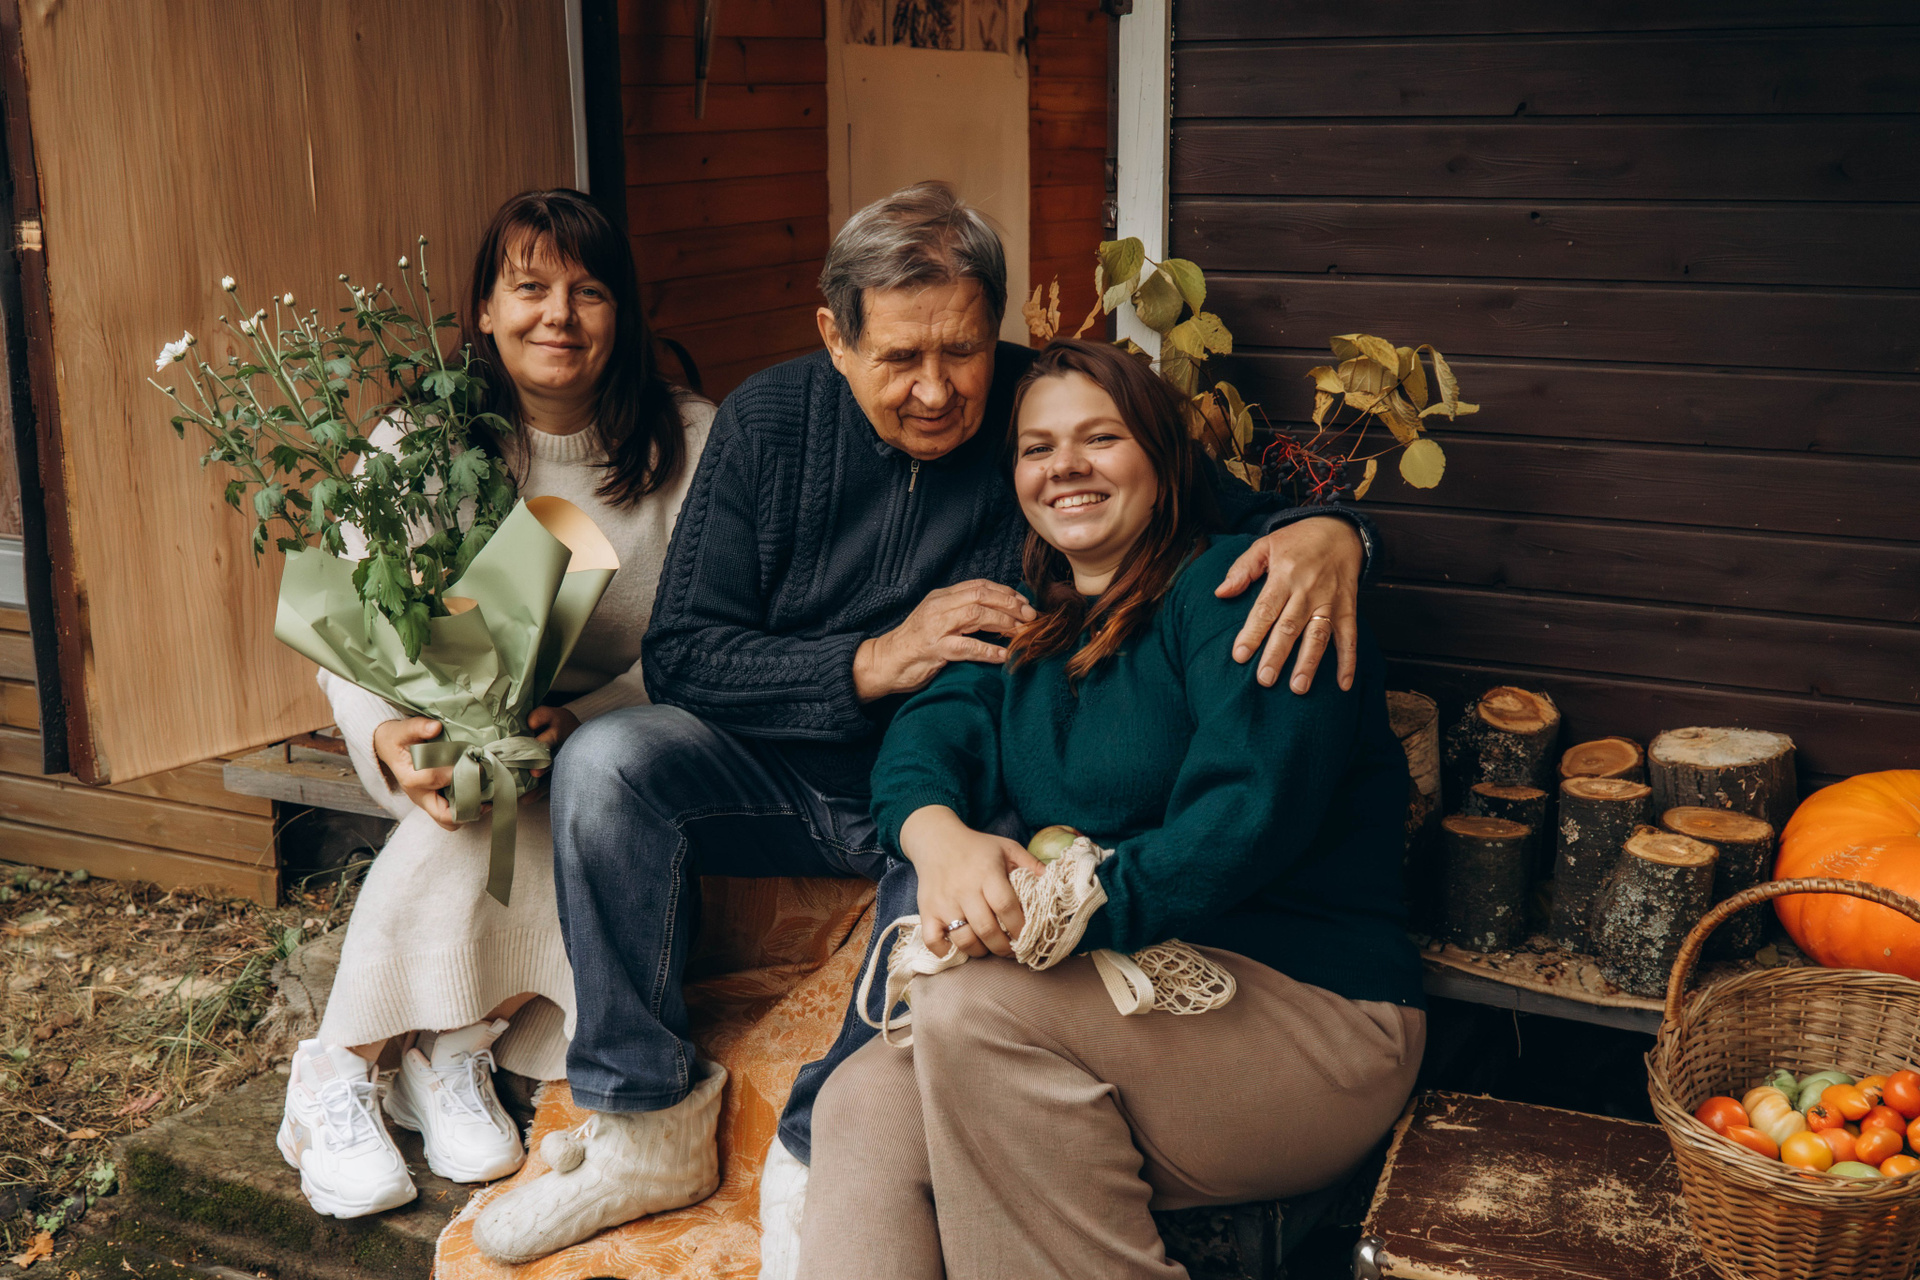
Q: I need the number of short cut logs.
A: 9